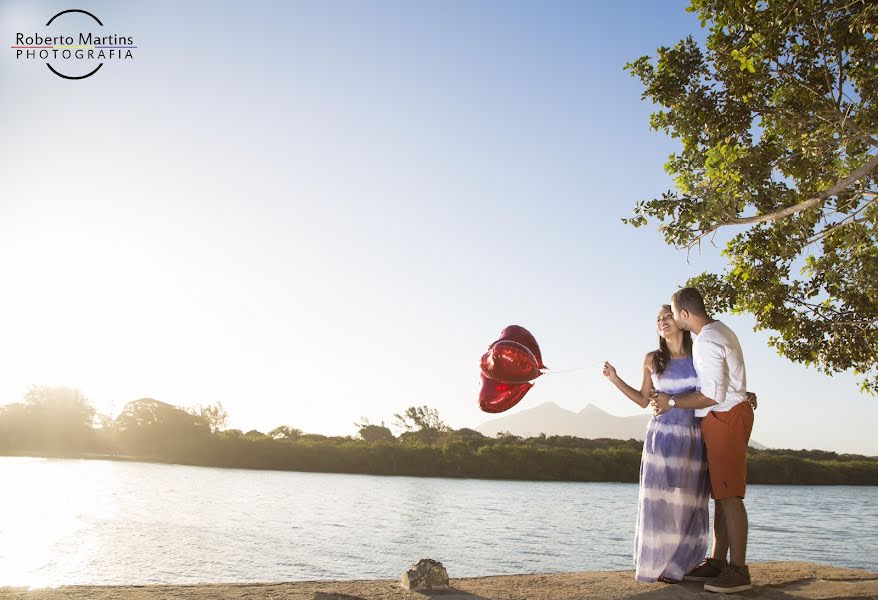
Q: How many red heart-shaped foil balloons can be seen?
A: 3